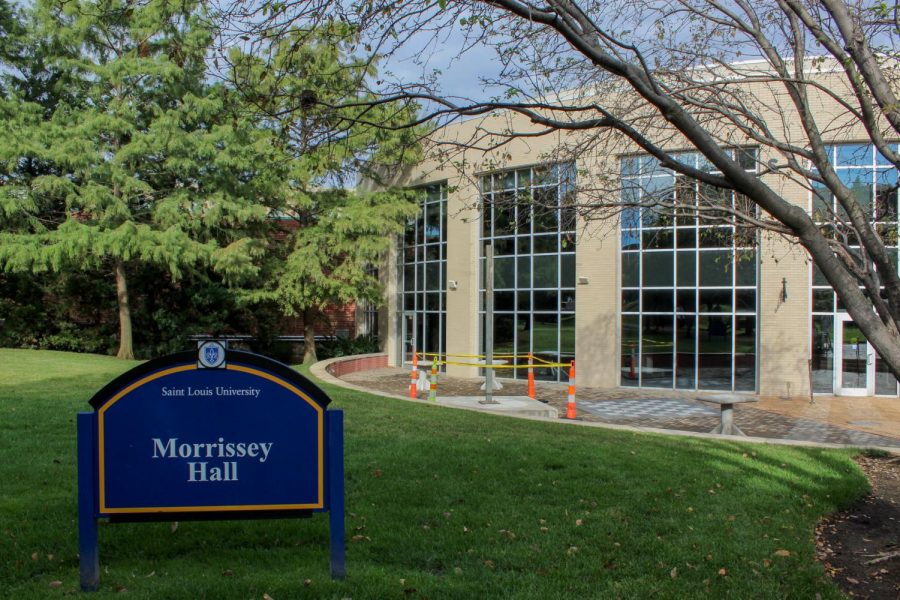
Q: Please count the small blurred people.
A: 0